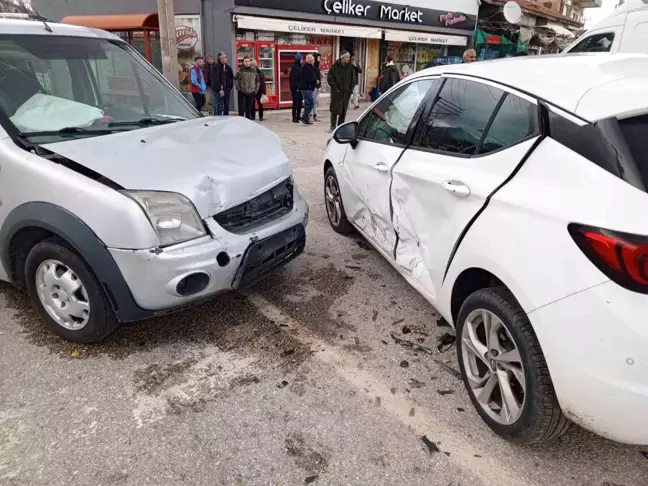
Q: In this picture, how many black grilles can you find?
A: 2